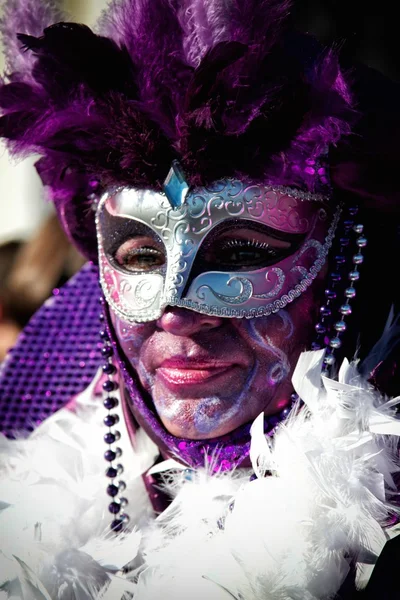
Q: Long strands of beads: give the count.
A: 4